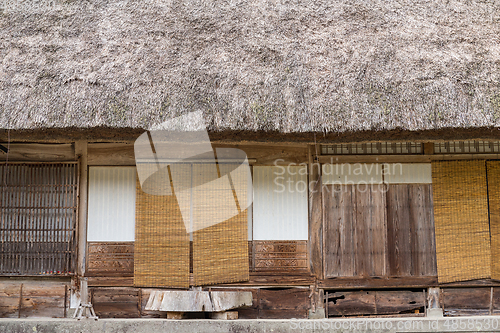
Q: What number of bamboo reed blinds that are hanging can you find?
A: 4